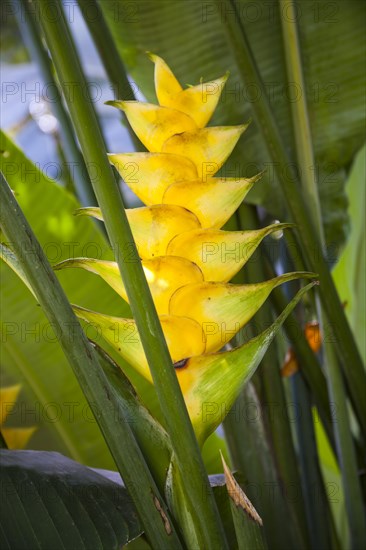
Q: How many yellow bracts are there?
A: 12